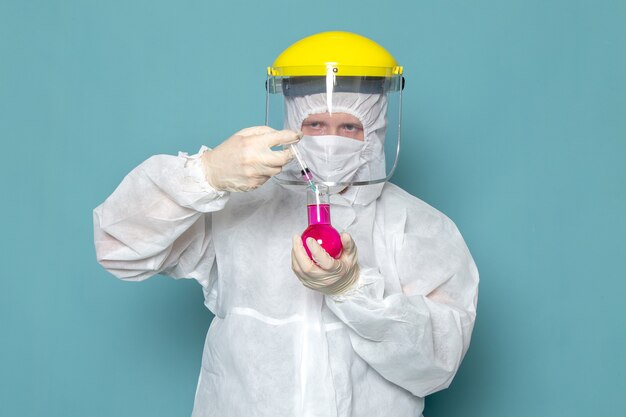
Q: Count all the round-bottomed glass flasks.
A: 1